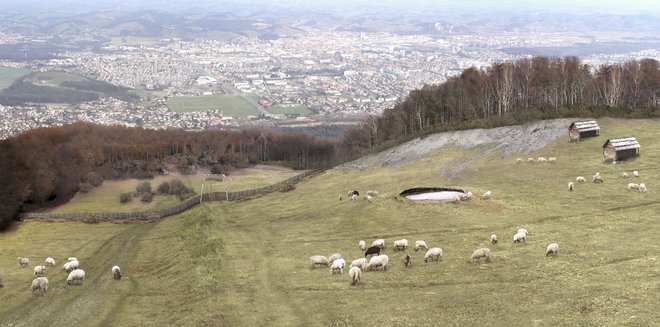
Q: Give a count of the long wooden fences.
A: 1